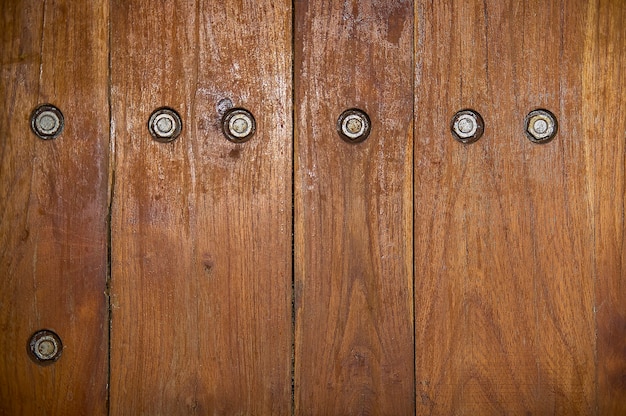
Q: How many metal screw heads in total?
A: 7